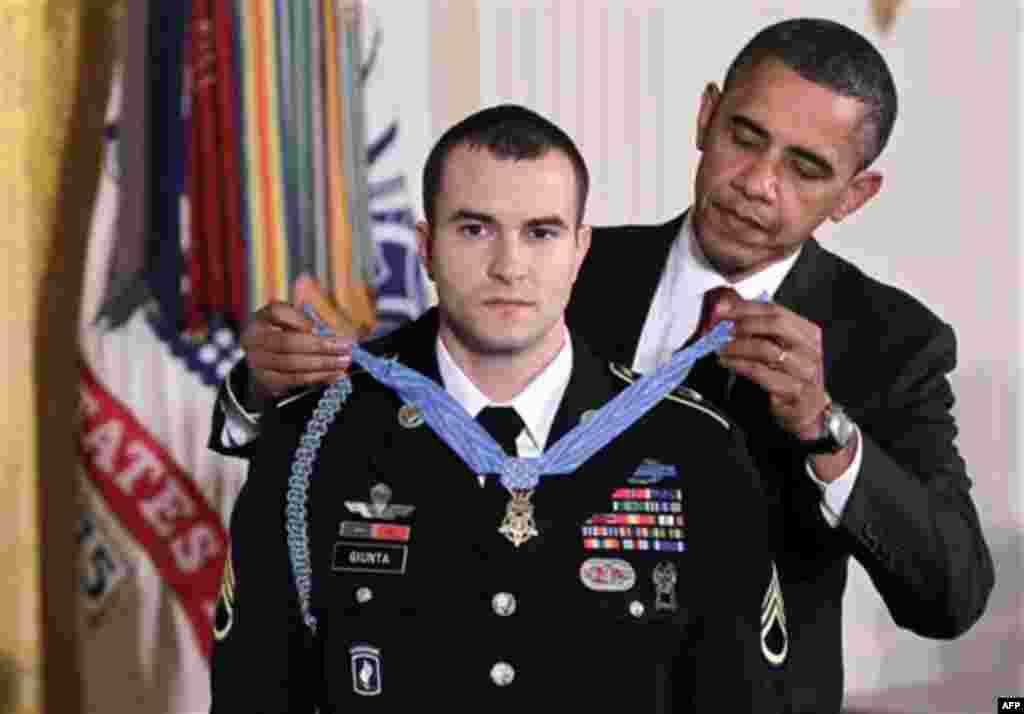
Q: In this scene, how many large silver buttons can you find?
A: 2